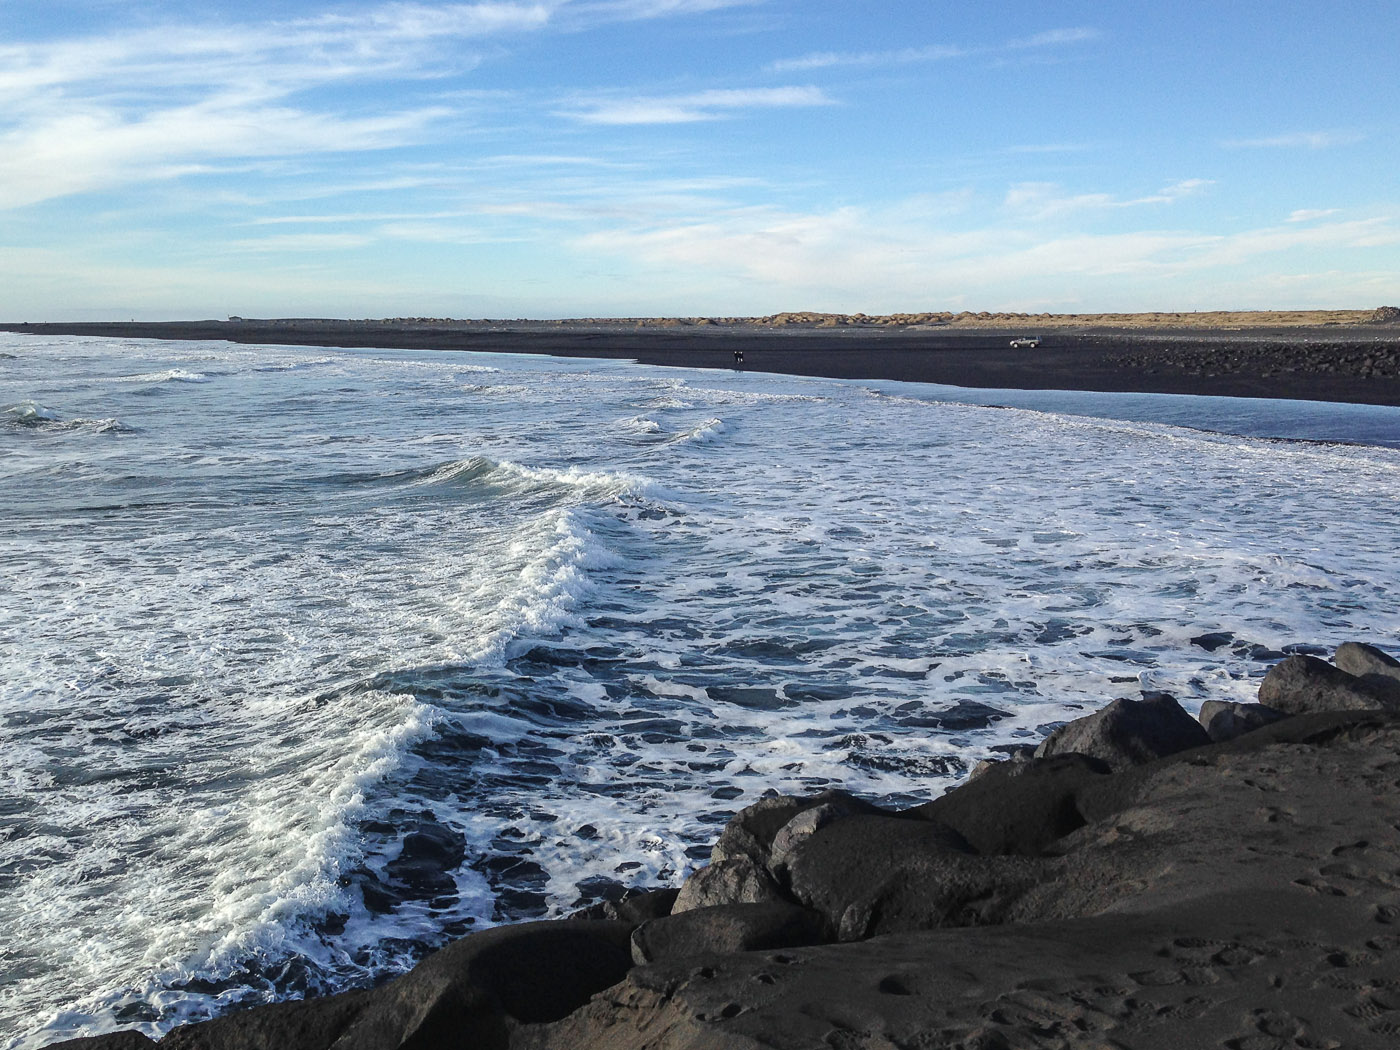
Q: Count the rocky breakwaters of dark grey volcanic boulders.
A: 1